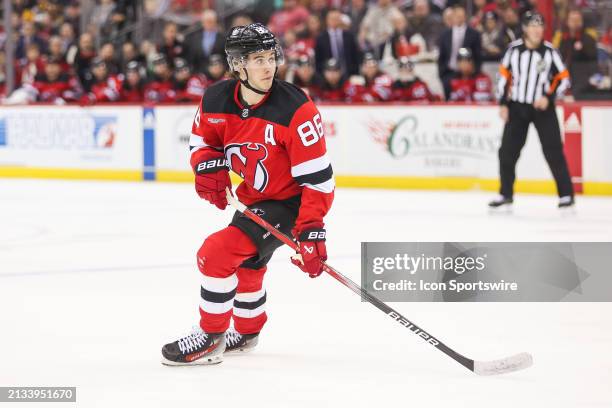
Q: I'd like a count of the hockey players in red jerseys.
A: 12